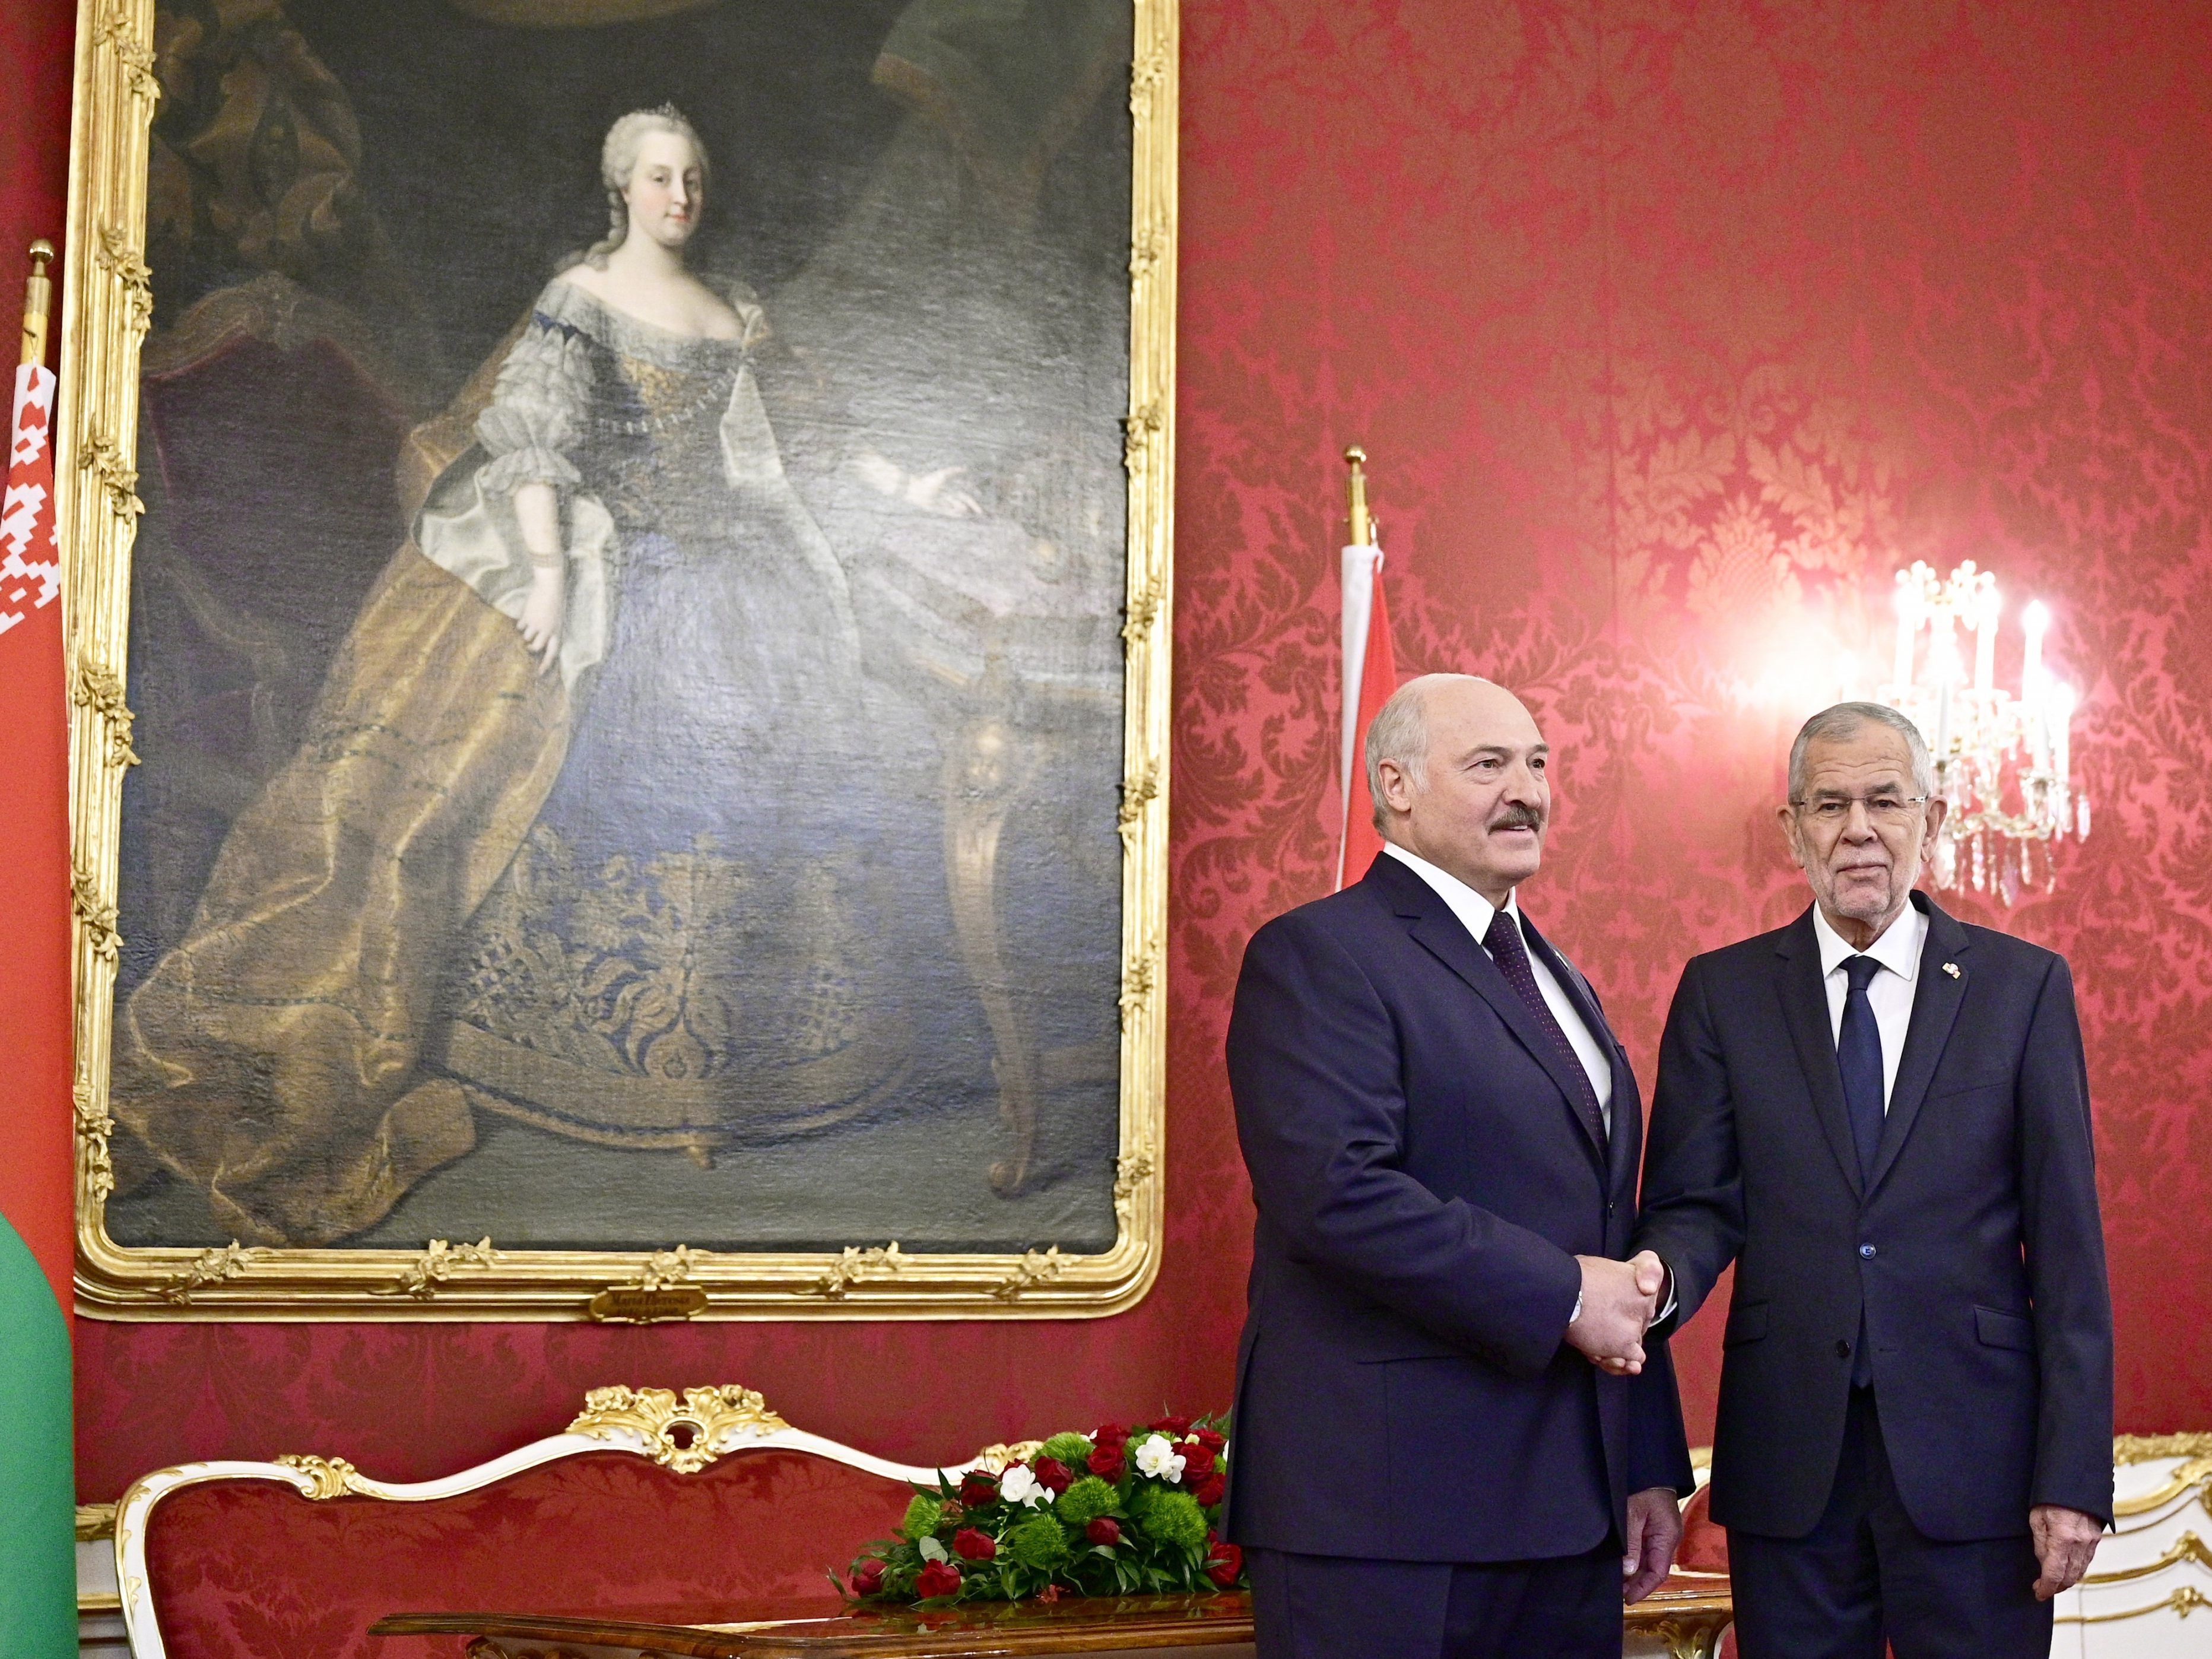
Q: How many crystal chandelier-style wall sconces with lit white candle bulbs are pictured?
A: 1